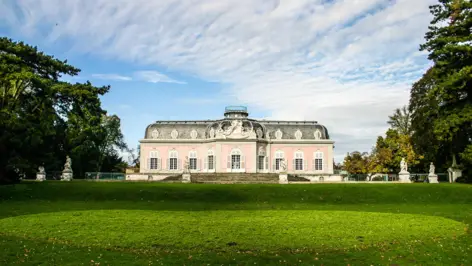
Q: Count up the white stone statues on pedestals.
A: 6